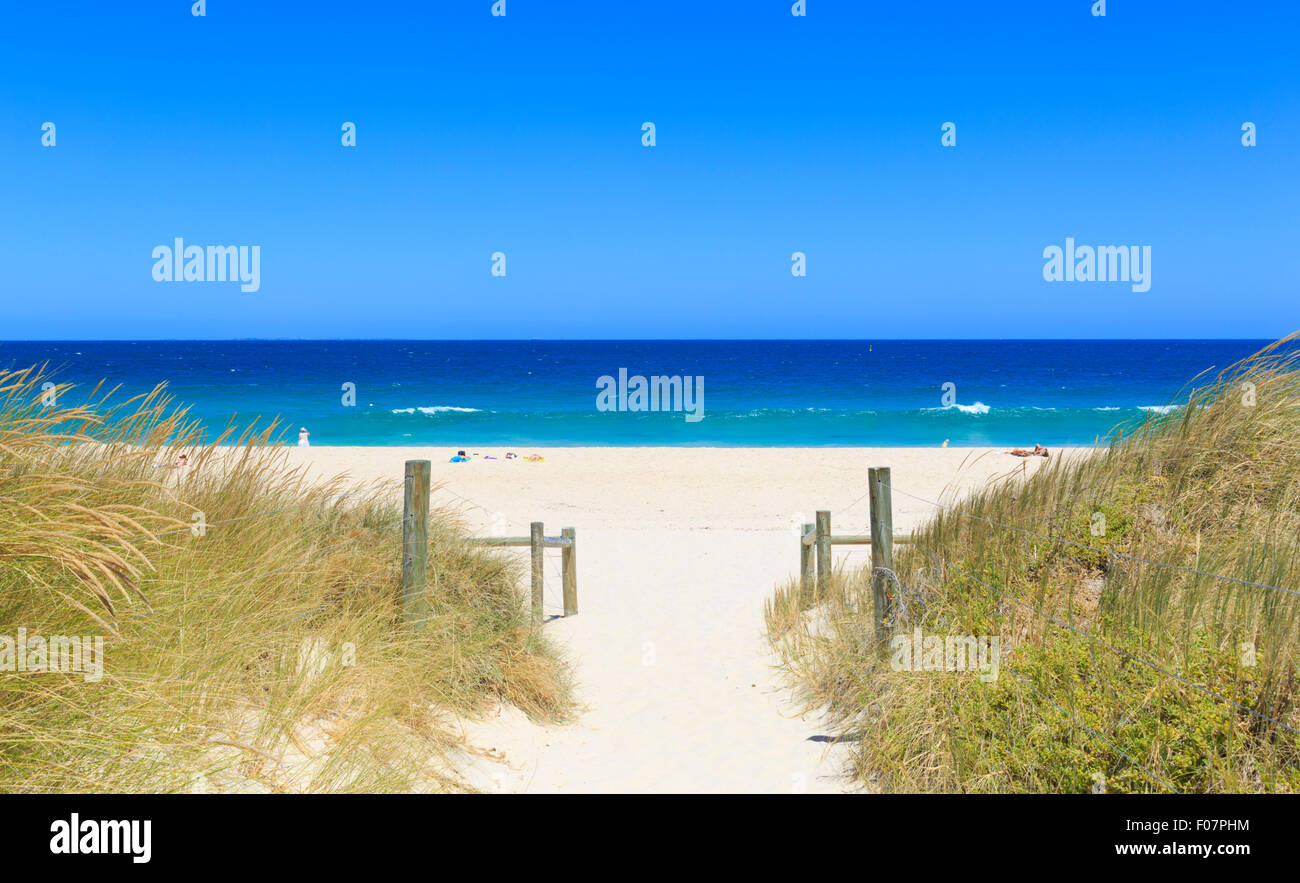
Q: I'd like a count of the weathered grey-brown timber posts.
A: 6